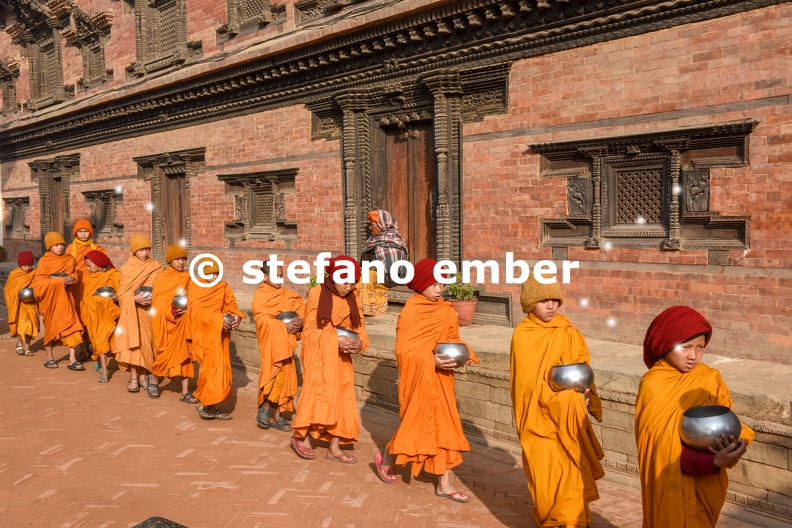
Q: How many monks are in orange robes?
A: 12